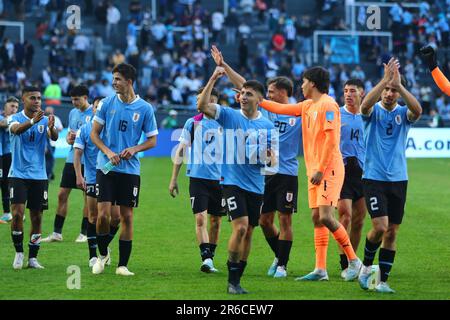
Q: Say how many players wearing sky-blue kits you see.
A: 10